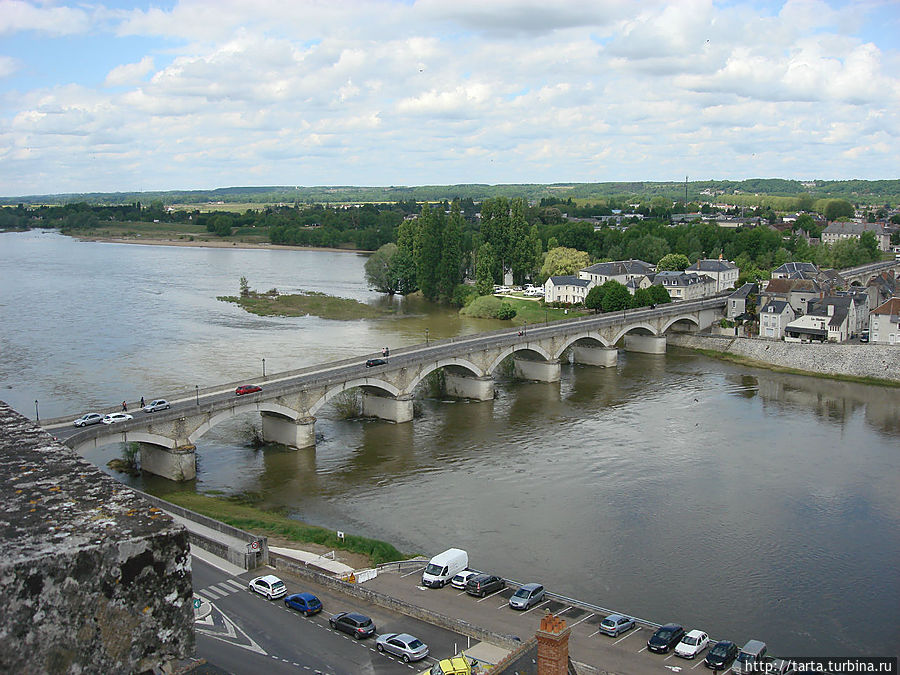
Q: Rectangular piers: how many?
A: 7